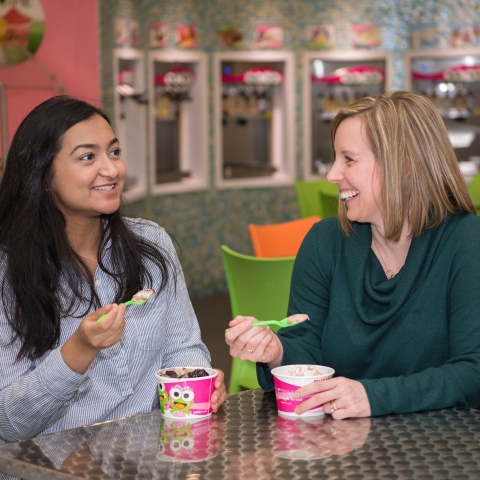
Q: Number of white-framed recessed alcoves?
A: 5